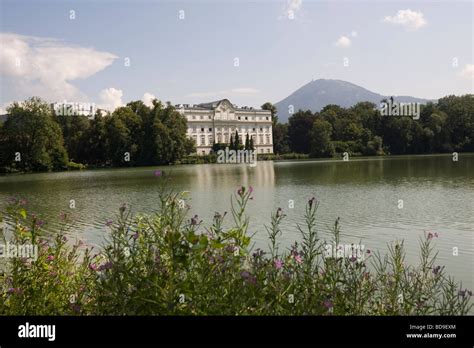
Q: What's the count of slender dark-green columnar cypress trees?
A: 4